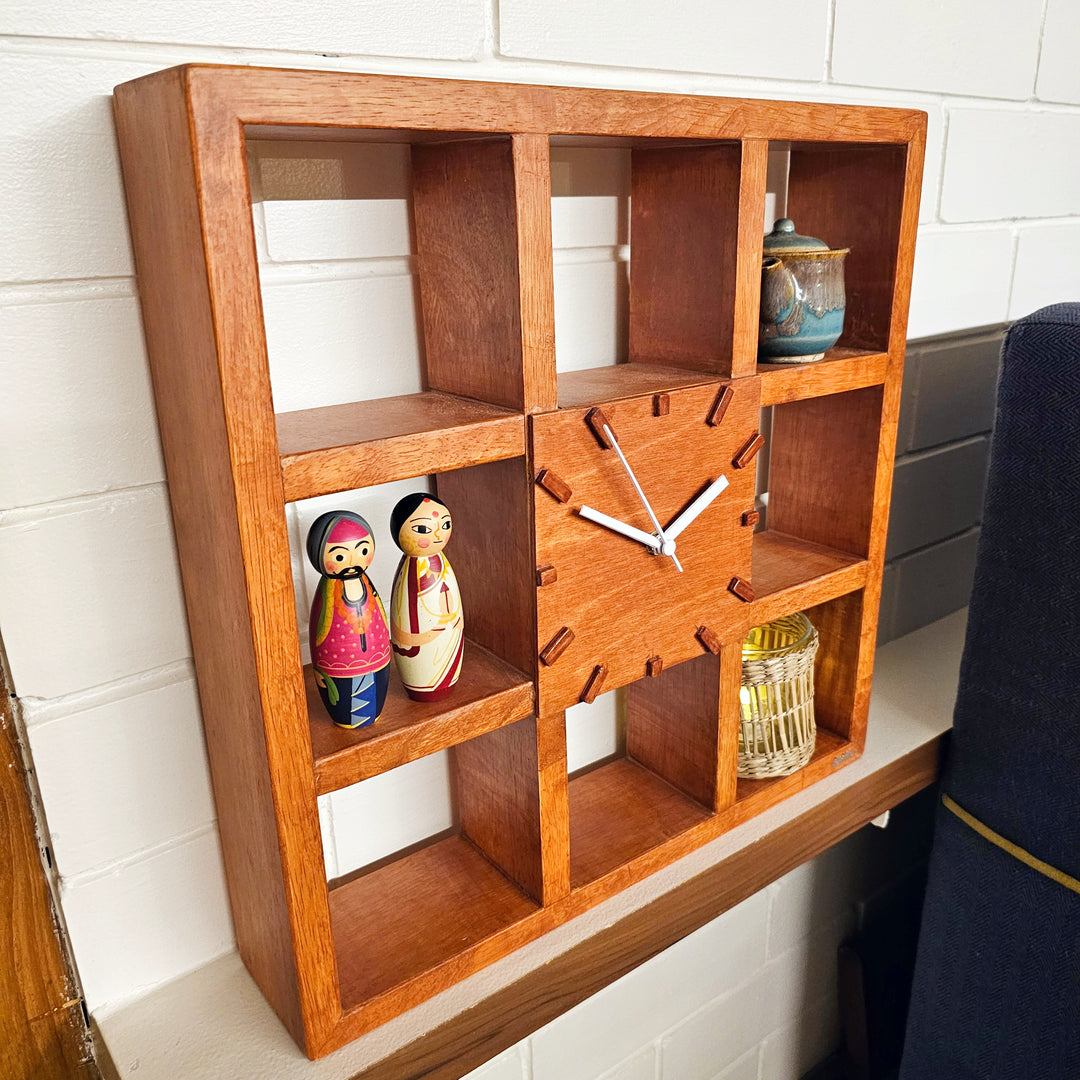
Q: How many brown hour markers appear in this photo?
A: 12